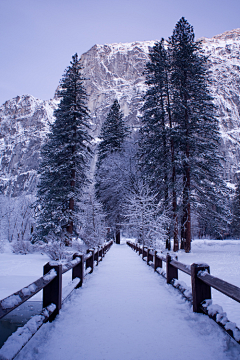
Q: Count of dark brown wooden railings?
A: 2